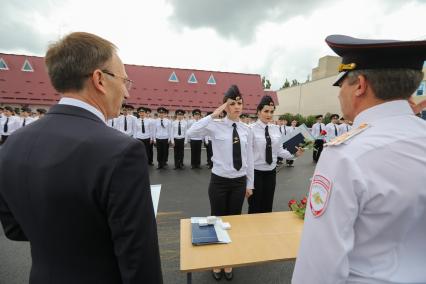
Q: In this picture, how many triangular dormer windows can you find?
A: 5